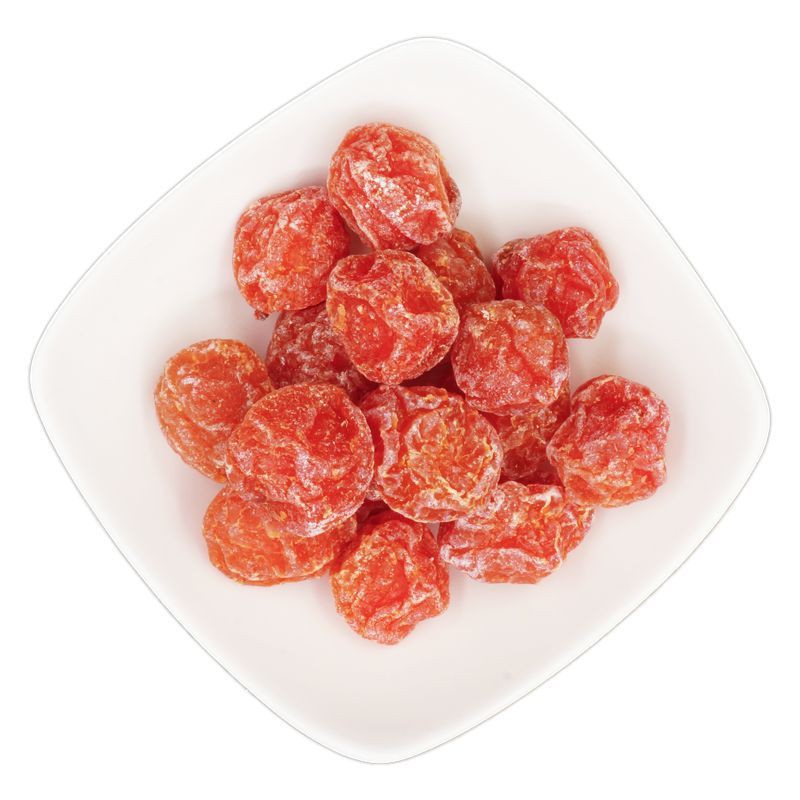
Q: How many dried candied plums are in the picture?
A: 15